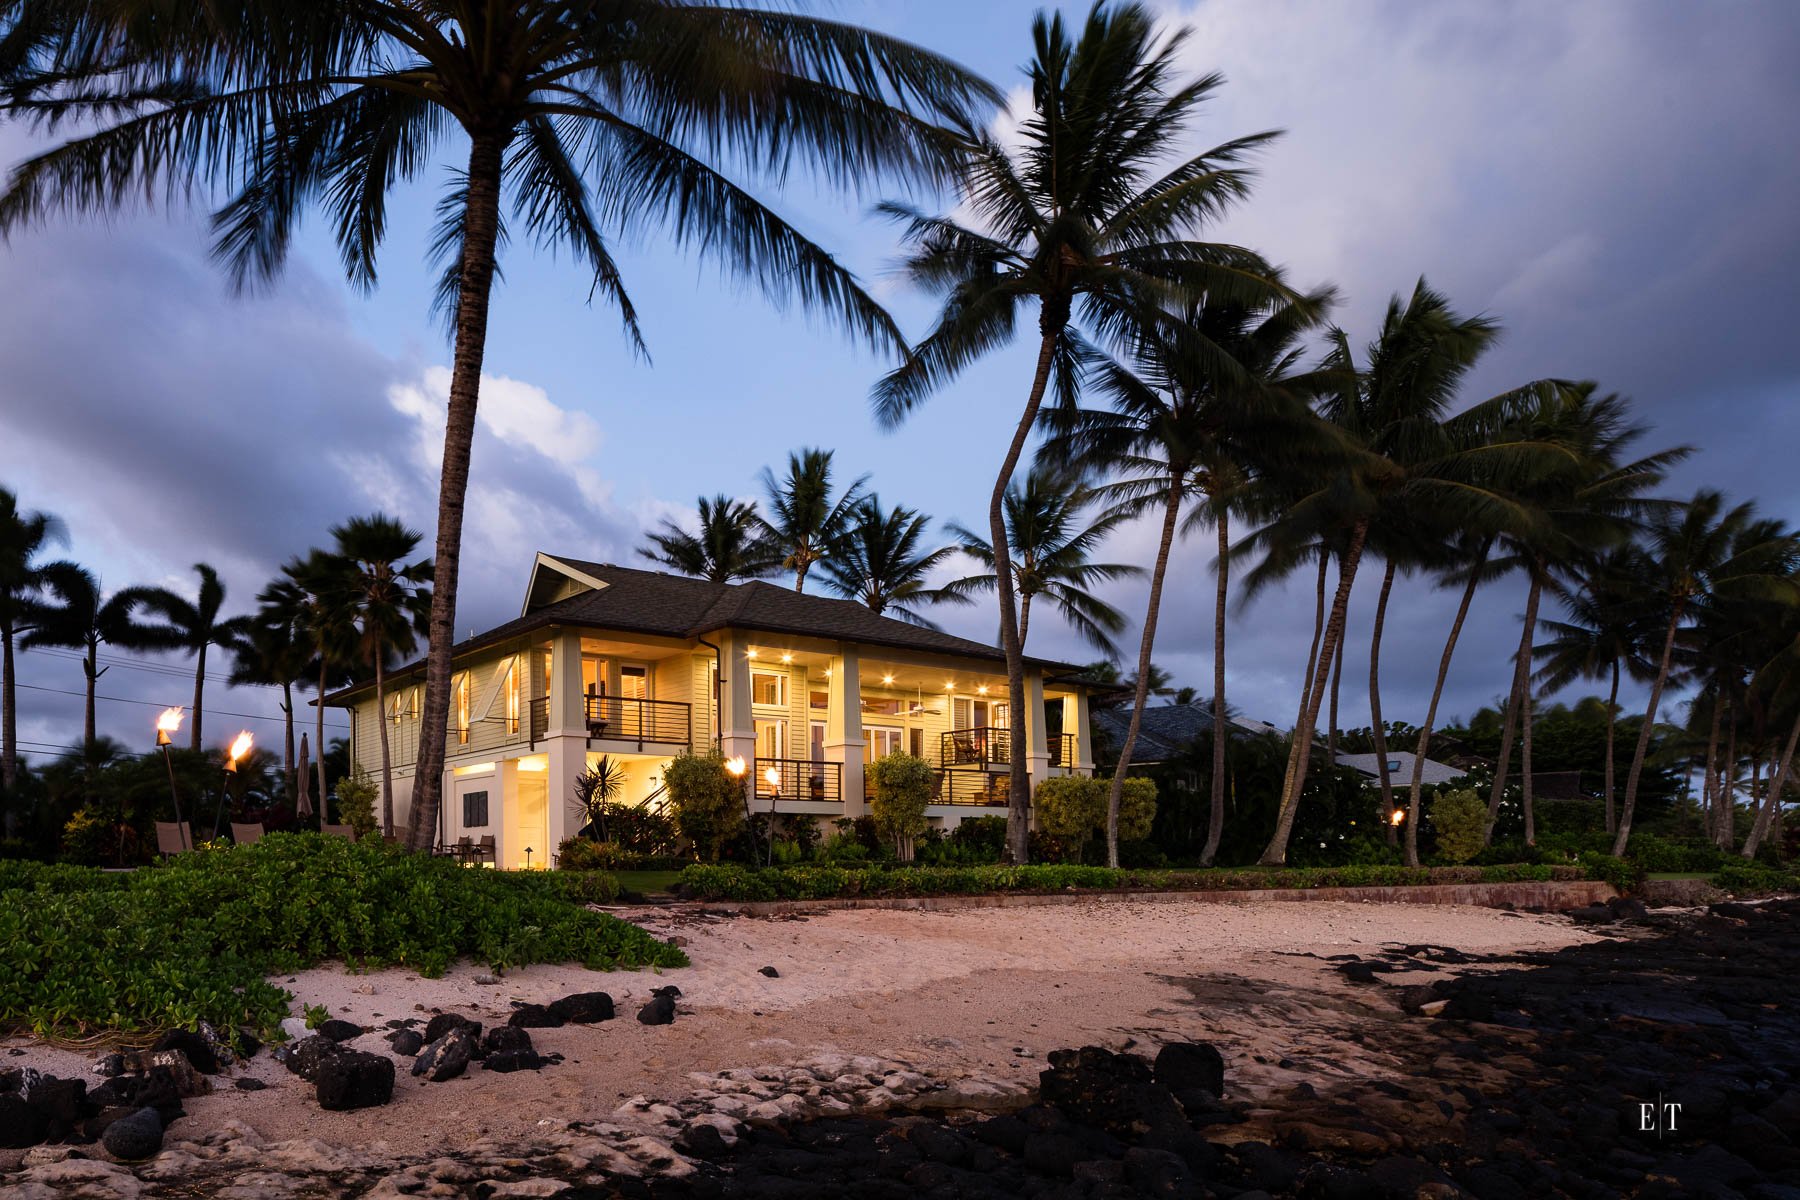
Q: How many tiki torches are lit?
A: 5